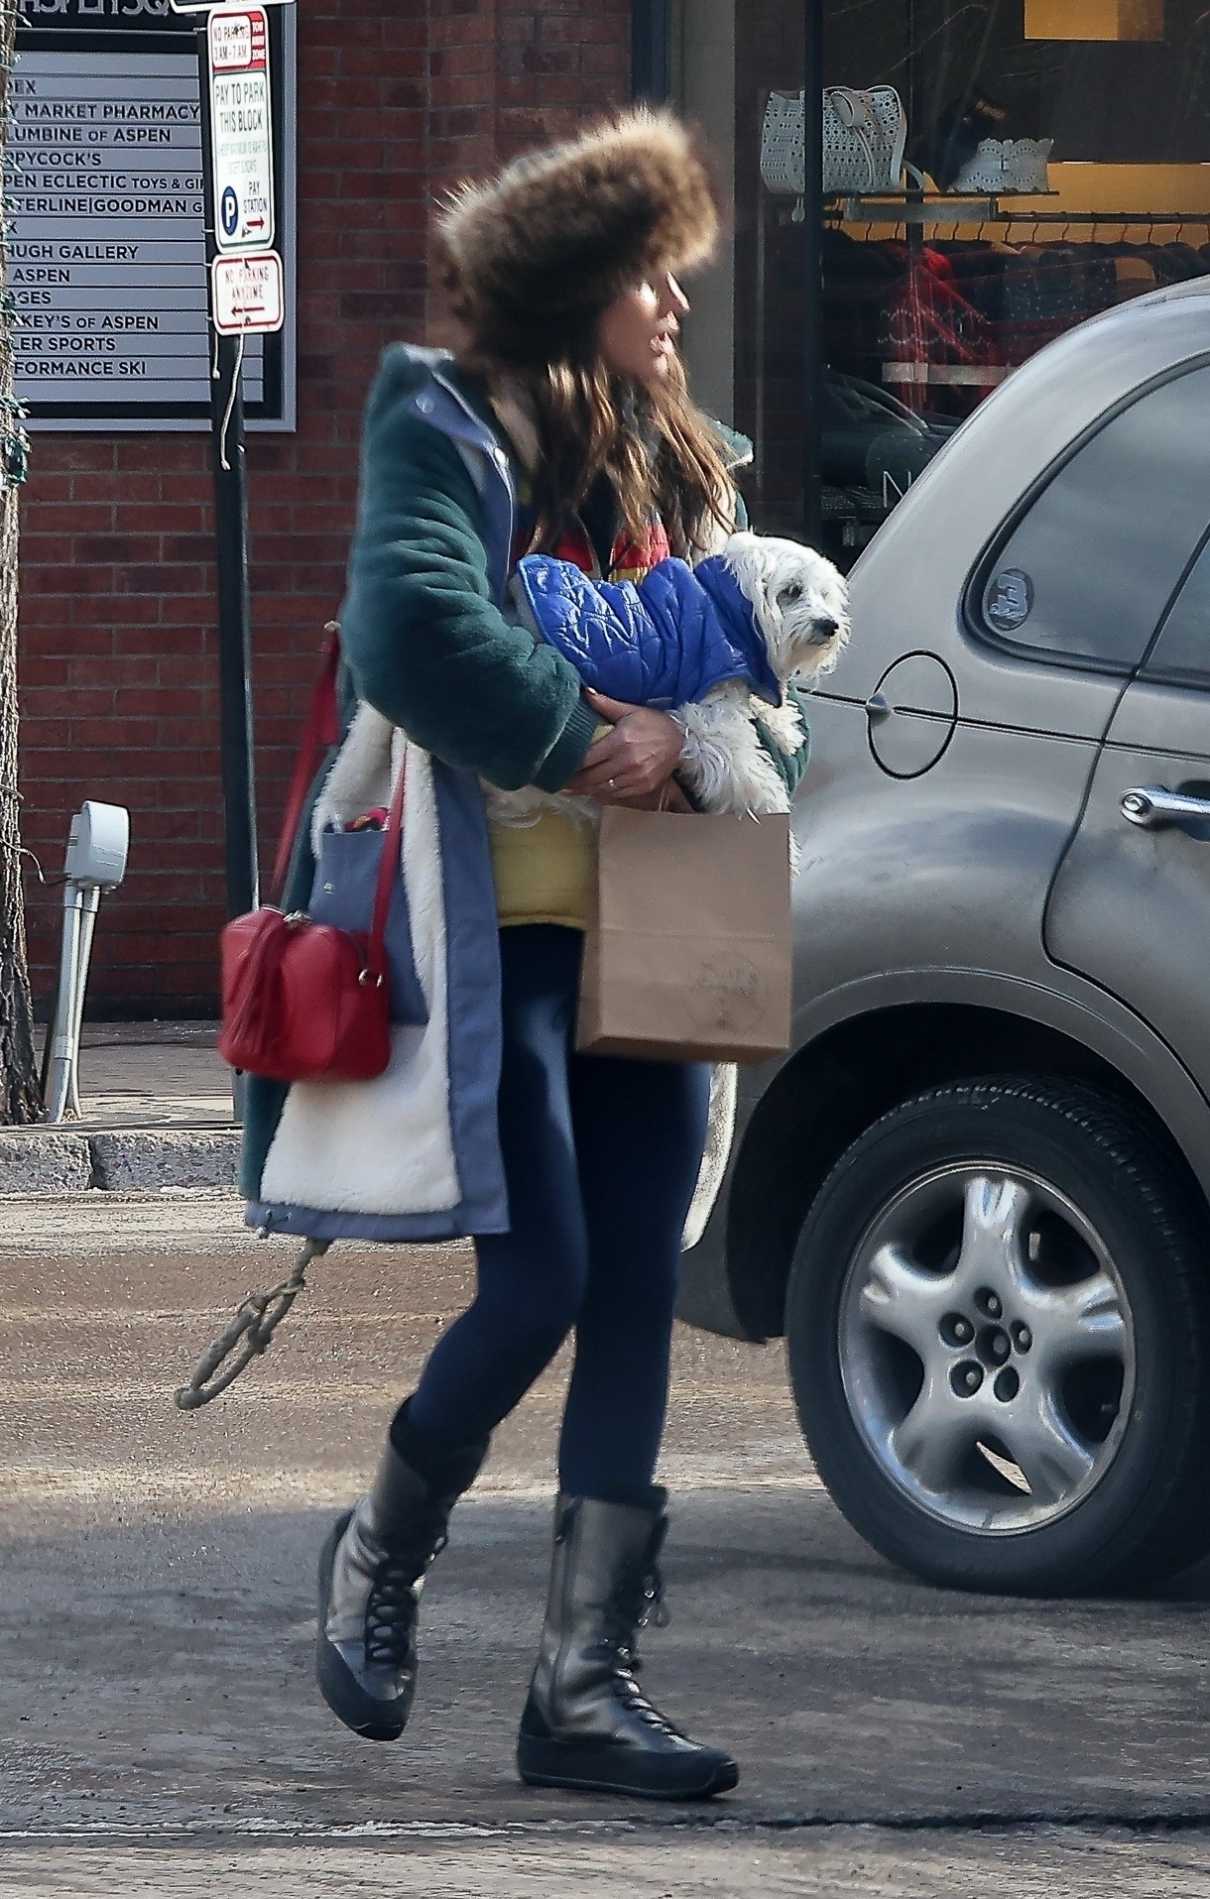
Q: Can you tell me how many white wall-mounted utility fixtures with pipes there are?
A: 1